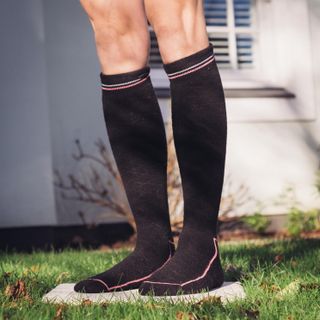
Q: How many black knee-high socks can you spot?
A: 2